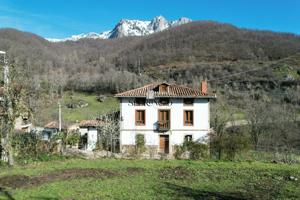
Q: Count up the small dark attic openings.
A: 3